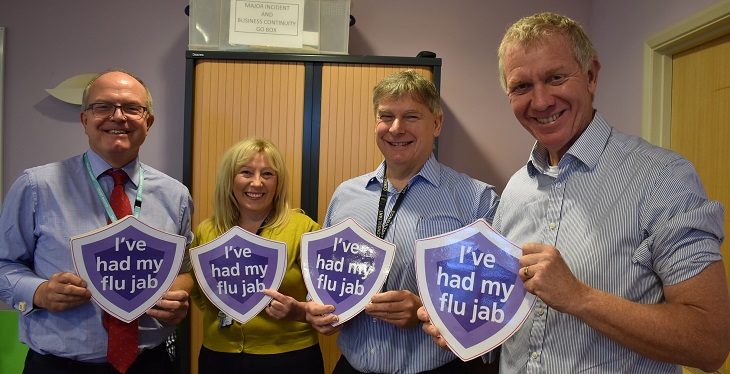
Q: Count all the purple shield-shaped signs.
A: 4